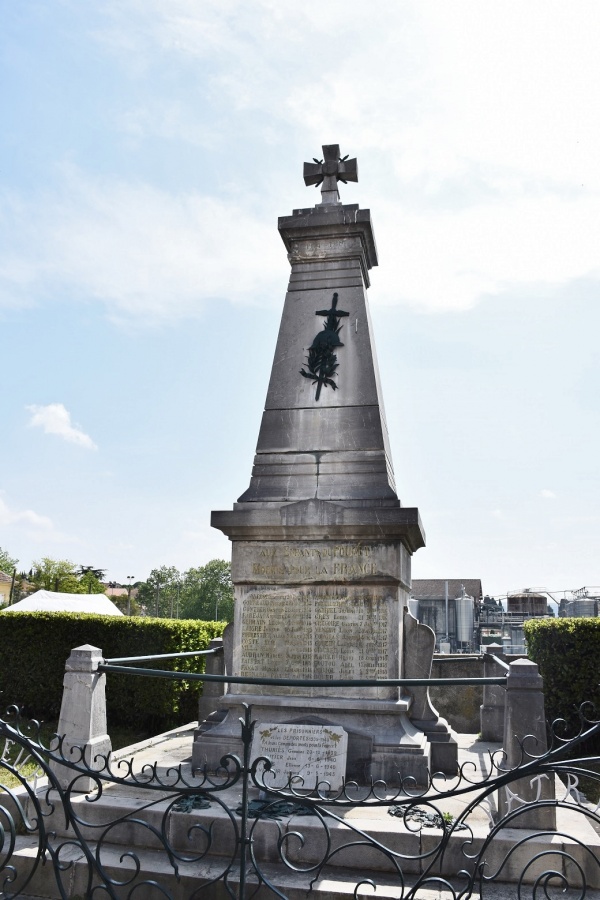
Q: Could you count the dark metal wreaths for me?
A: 3